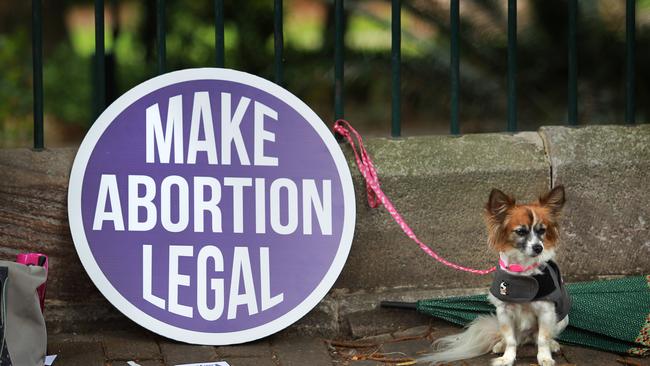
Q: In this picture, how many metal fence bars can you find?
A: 11